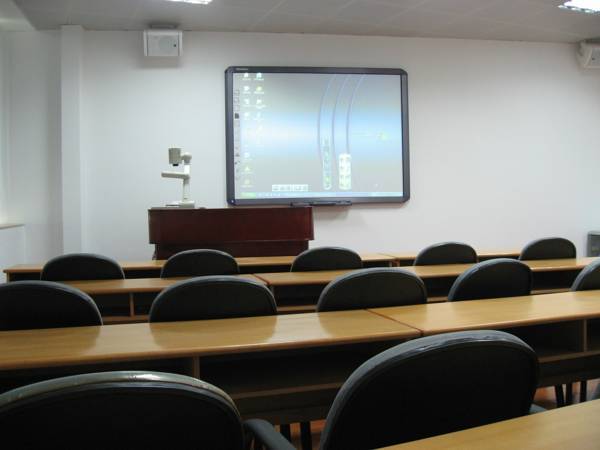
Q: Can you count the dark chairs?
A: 12